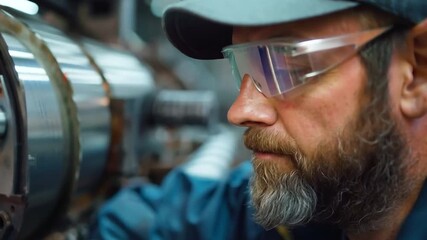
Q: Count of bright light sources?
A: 1